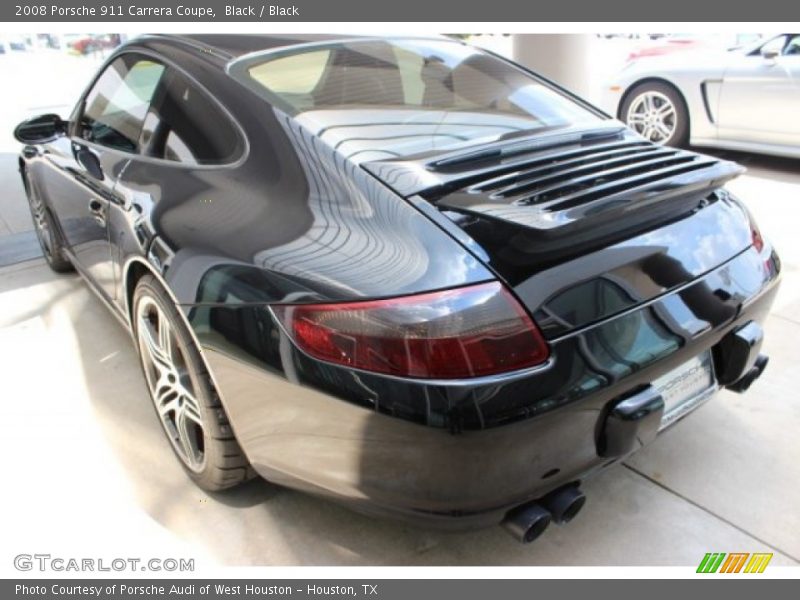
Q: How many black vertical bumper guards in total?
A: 2